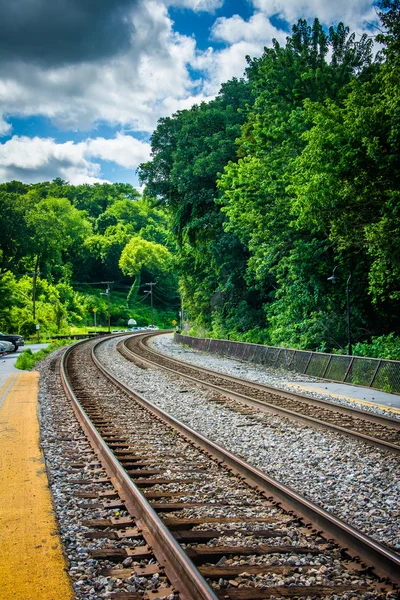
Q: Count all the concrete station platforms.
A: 2